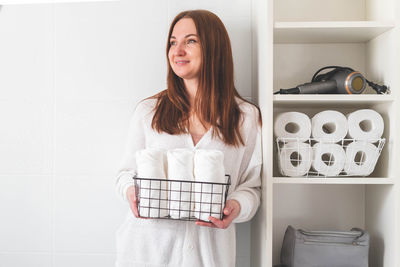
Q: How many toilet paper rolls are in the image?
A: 6